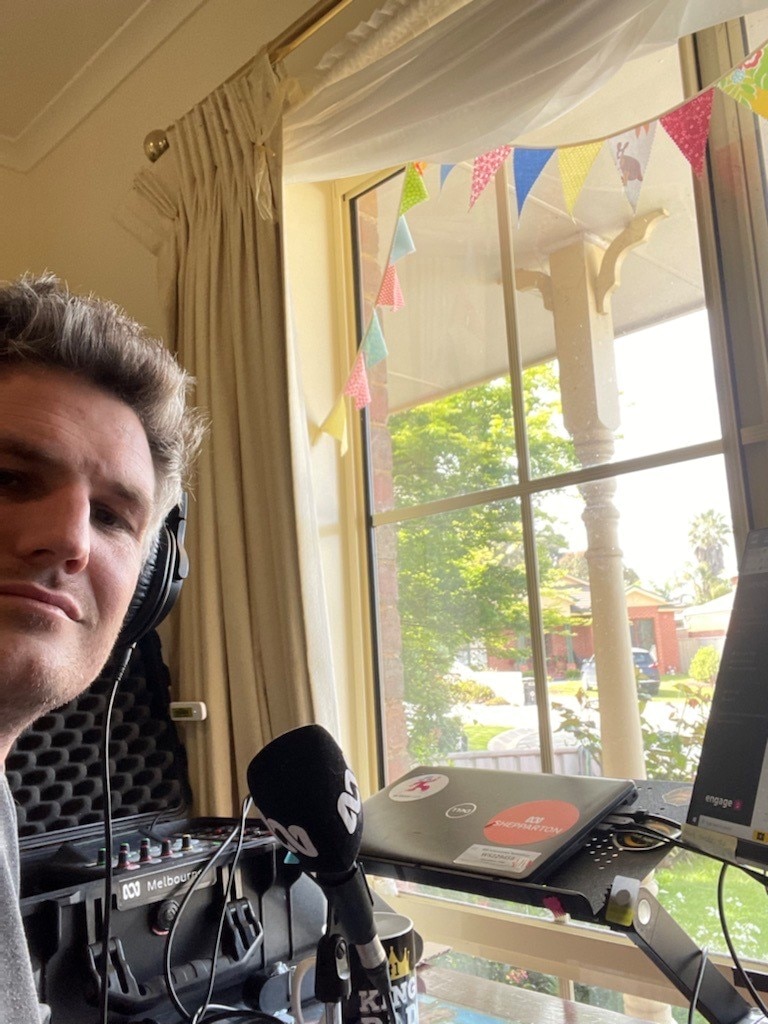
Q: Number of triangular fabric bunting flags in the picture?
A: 14